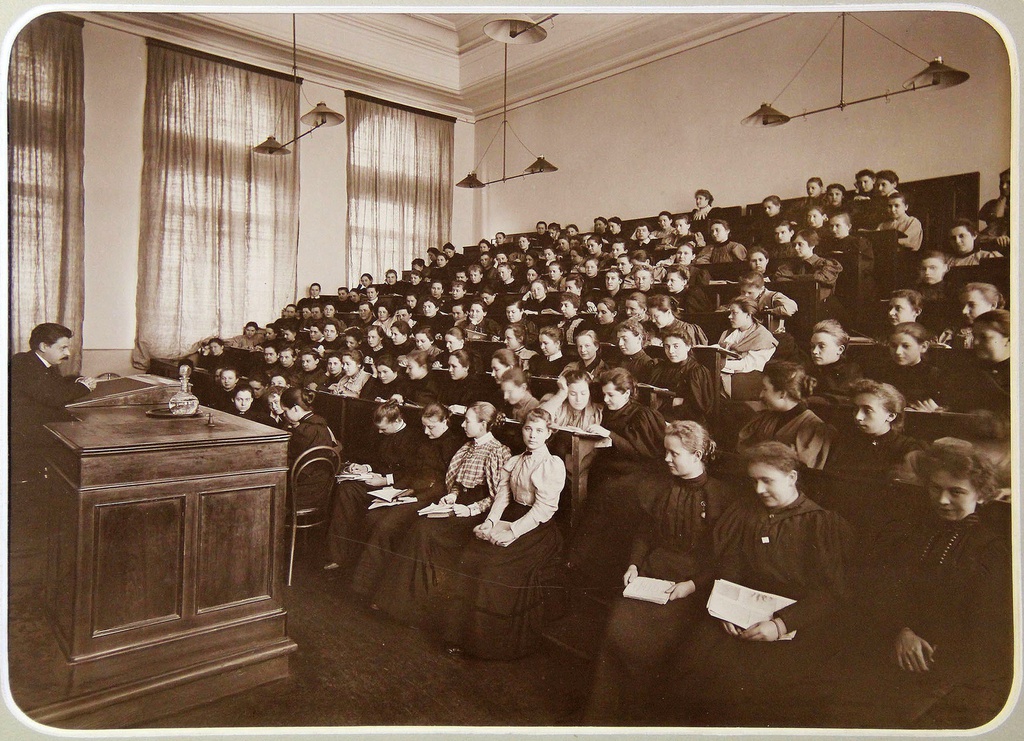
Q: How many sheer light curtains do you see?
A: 3